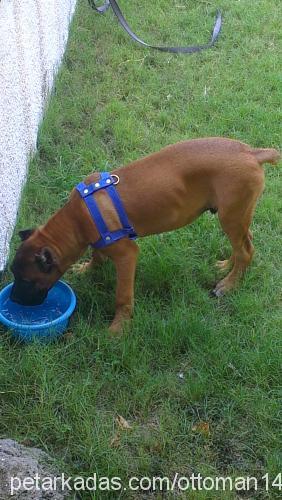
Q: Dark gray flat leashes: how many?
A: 1